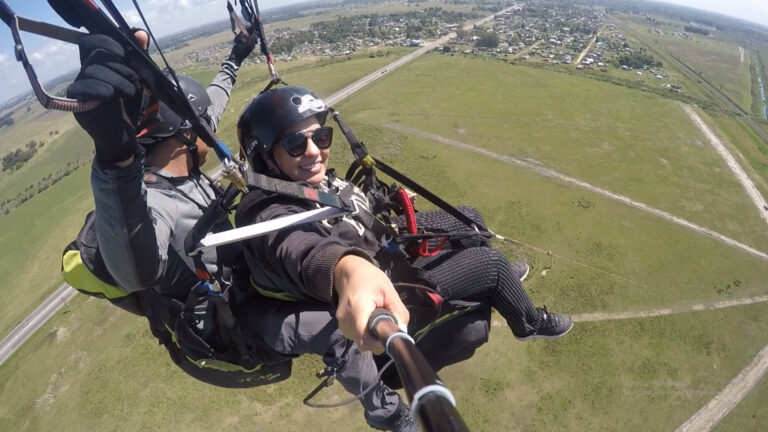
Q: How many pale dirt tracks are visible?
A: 4